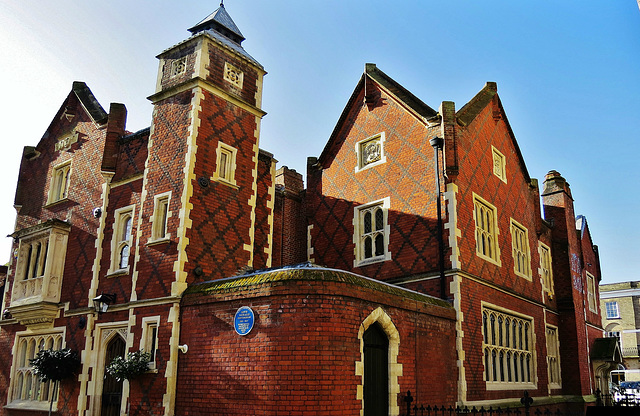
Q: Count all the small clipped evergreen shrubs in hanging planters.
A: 2